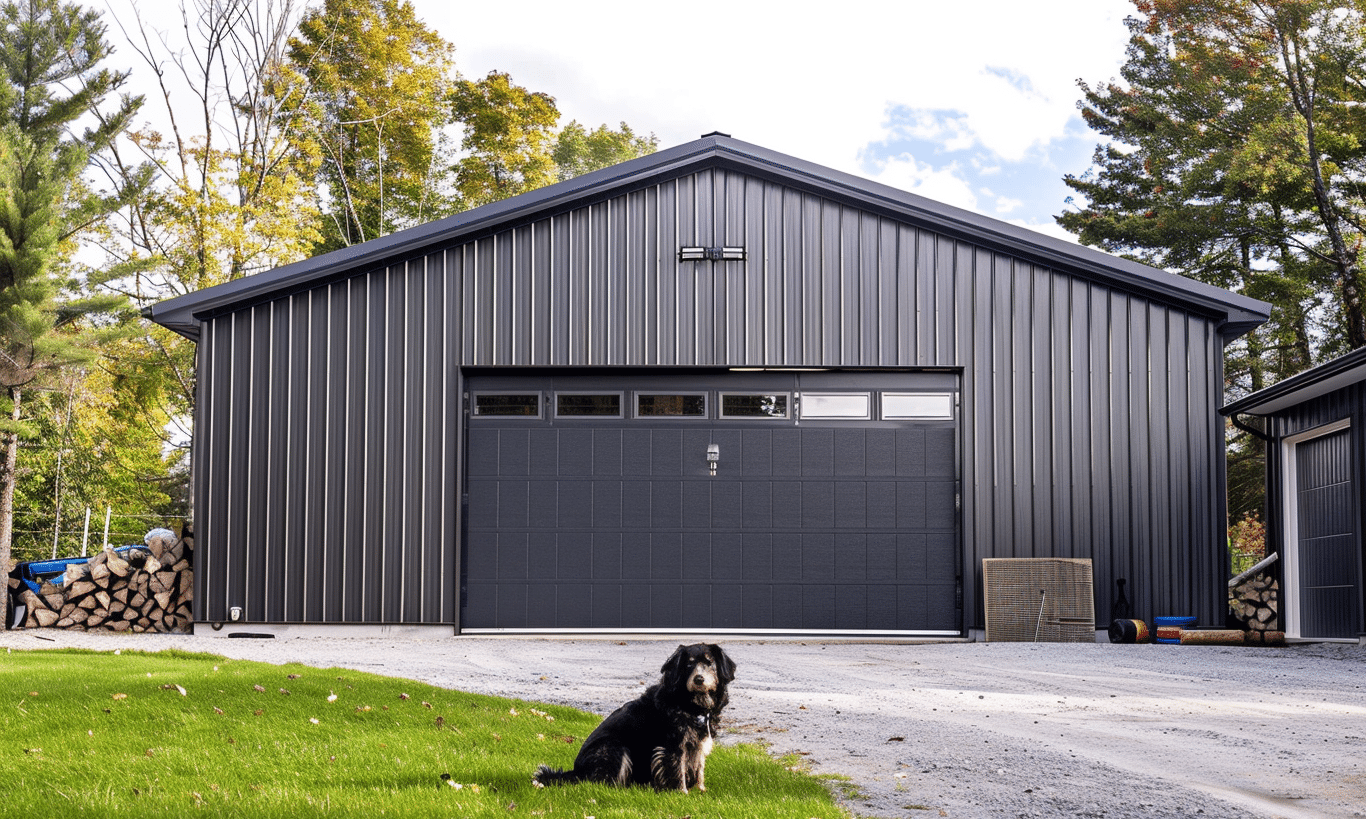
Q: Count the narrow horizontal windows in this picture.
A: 6